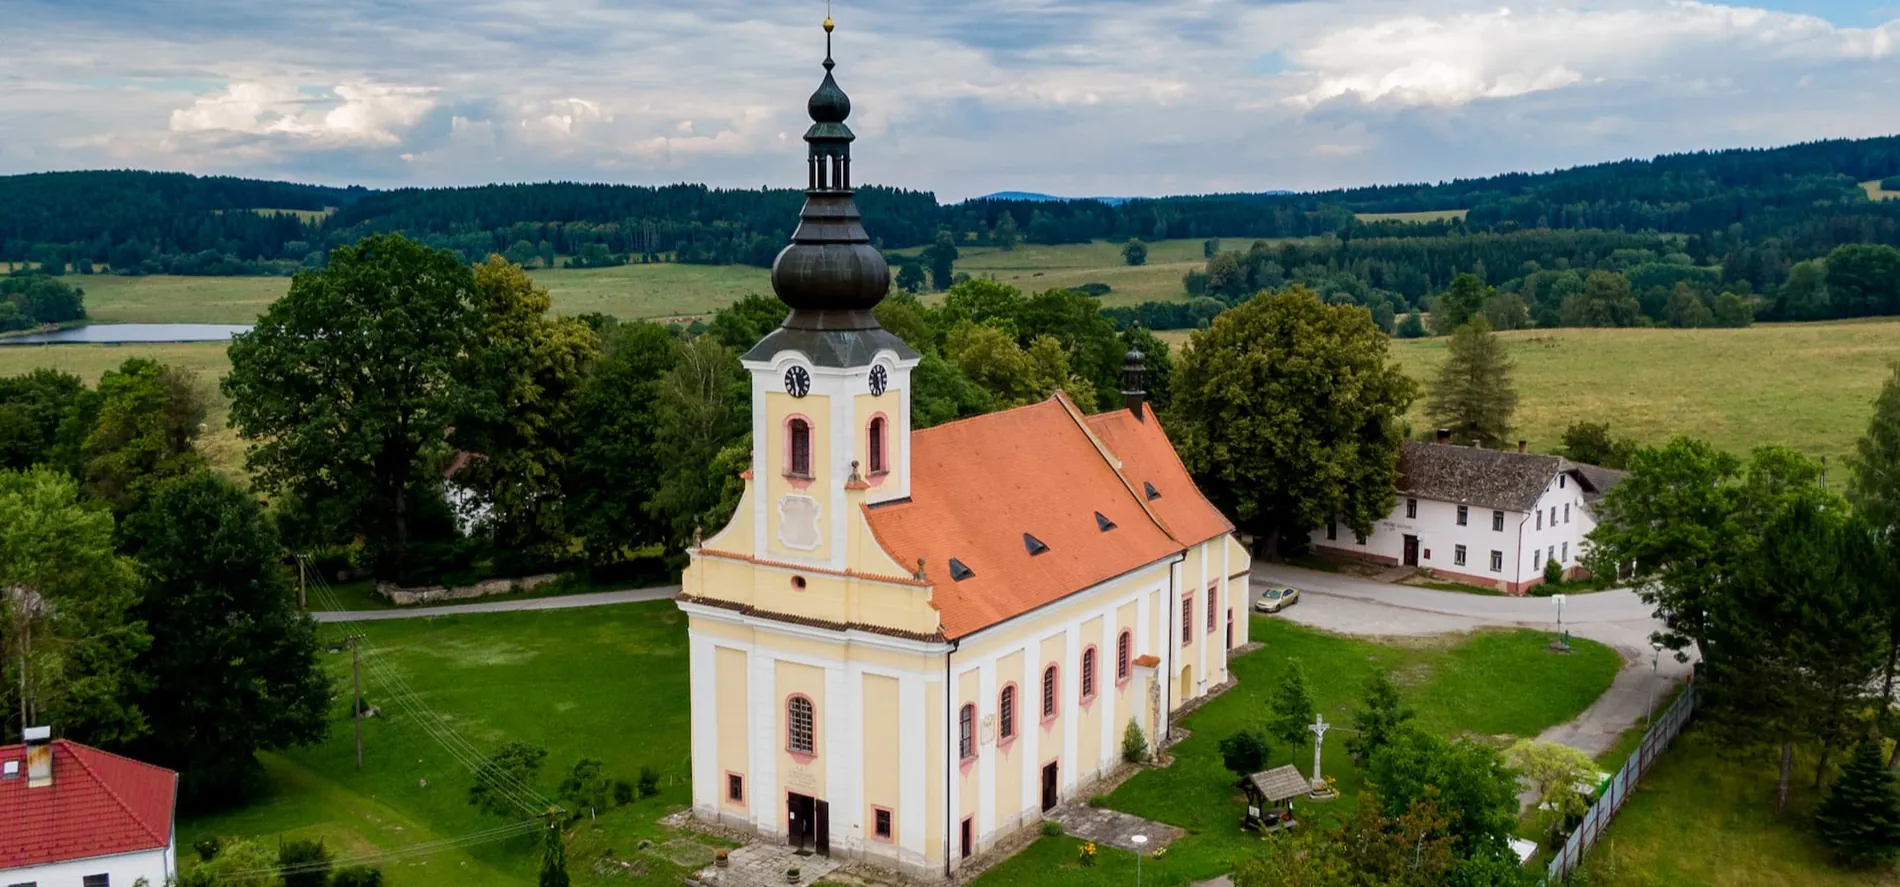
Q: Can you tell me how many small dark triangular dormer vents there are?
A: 4